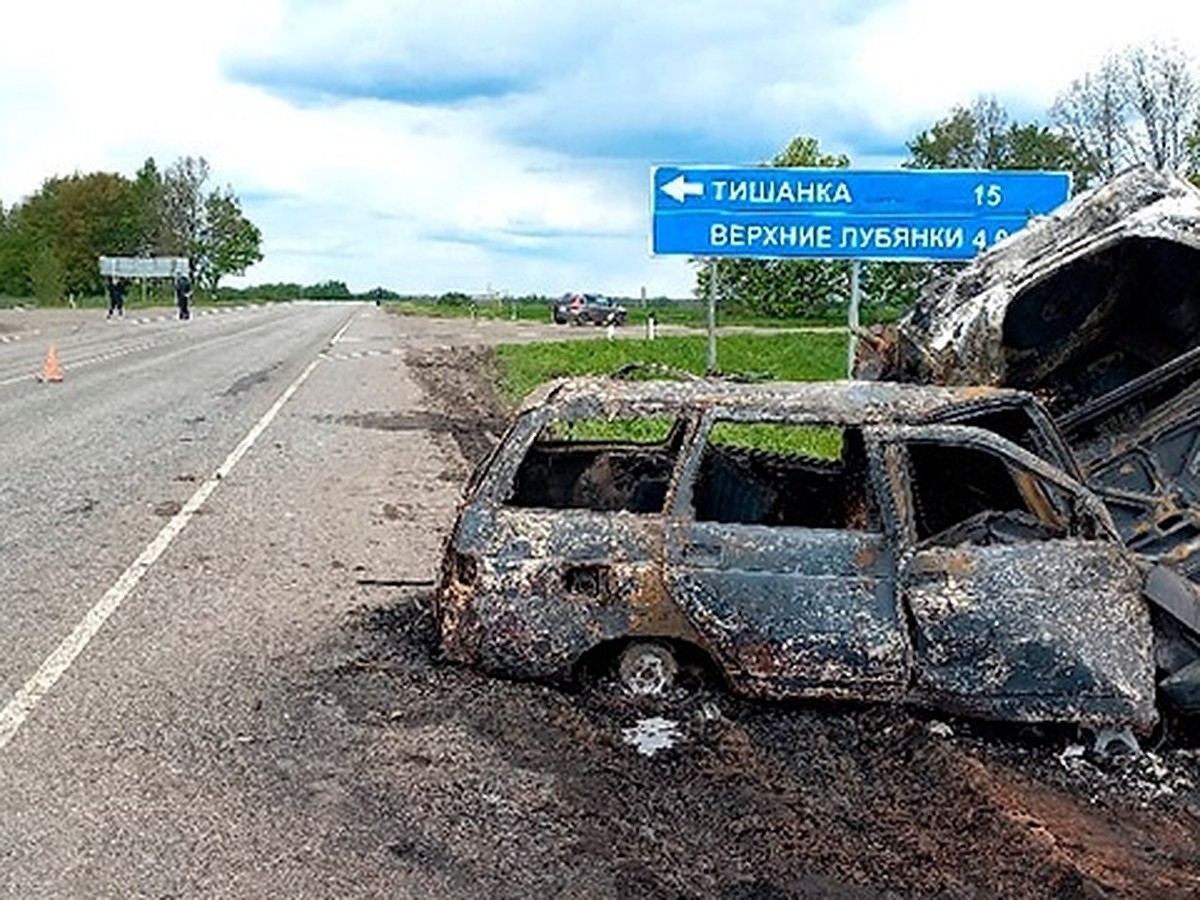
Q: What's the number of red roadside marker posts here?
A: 0